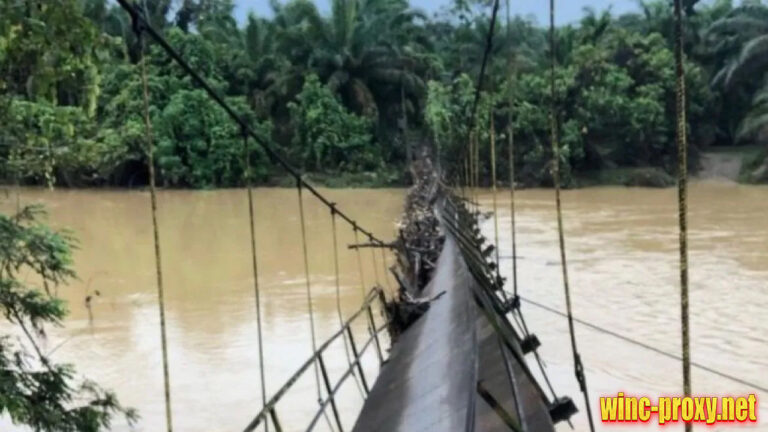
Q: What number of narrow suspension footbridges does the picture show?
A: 1